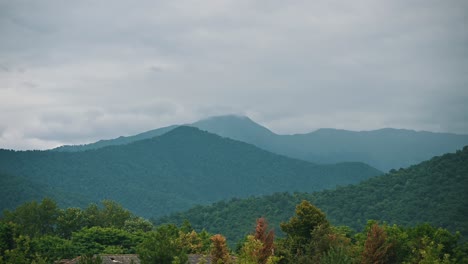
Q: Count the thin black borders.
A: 0